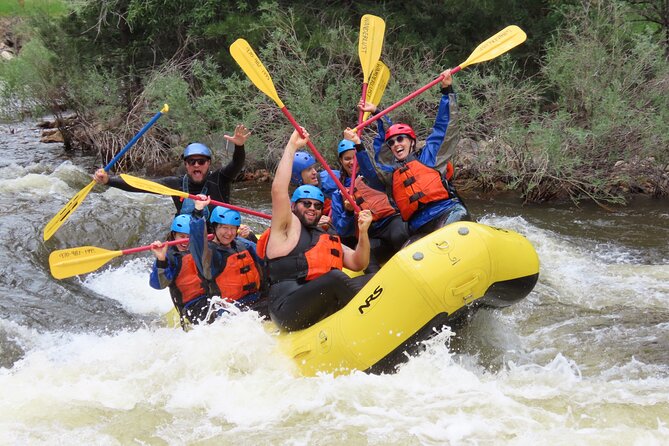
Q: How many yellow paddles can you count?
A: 7